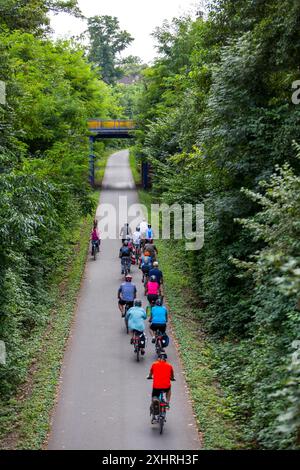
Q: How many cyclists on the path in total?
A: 15